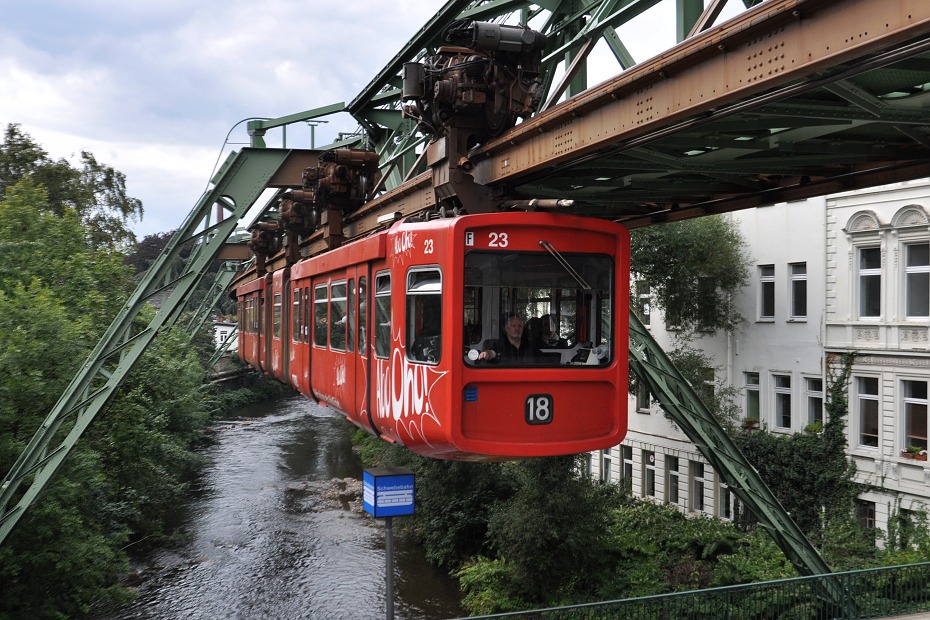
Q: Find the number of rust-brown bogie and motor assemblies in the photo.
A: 4